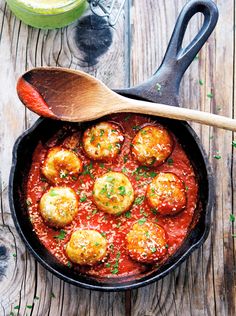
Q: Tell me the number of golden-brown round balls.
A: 8